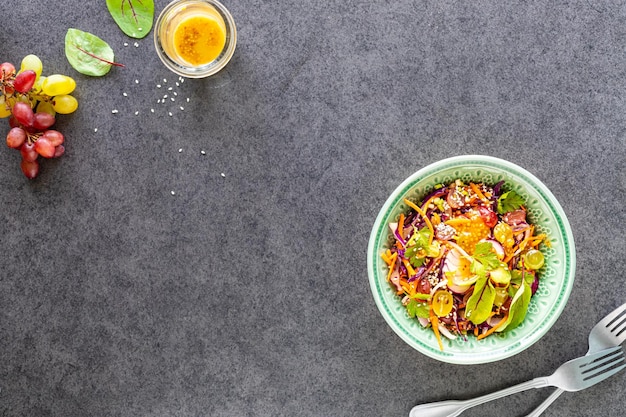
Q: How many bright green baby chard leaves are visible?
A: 4